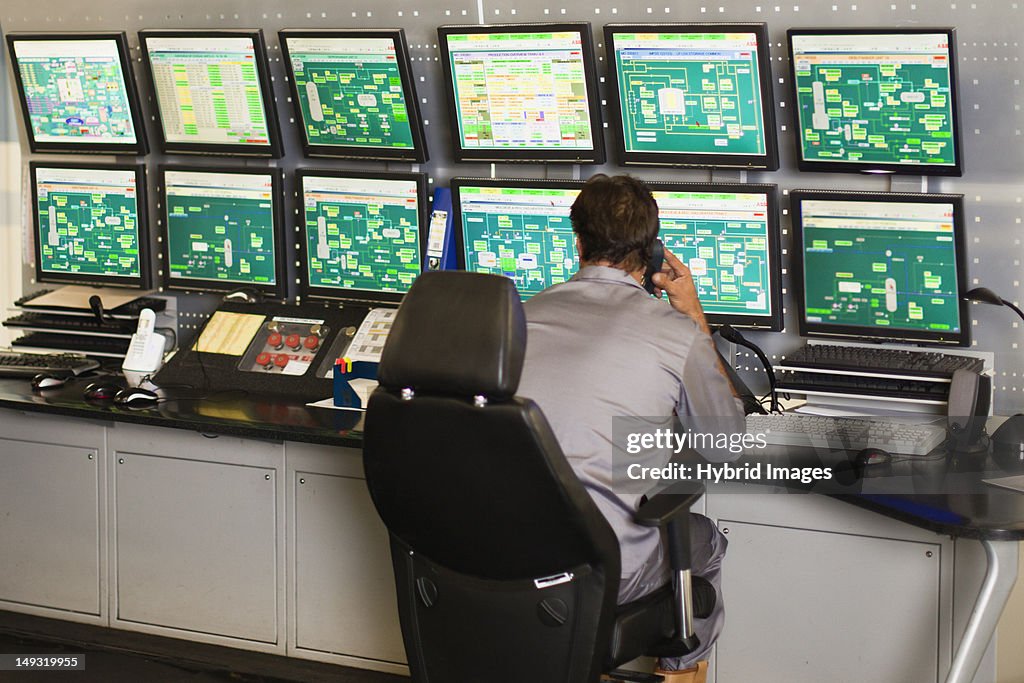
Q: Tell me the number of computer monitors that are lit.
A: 12